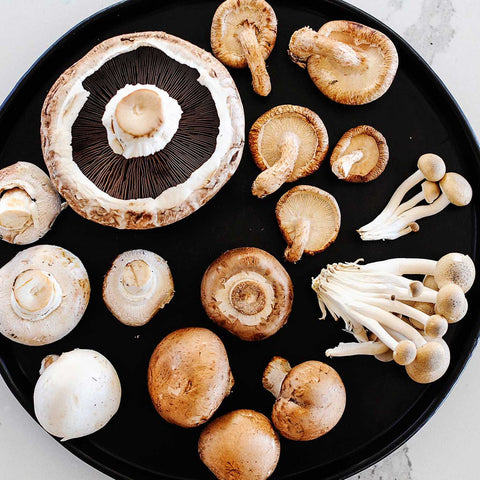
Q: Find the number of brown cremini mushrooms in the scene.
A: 4